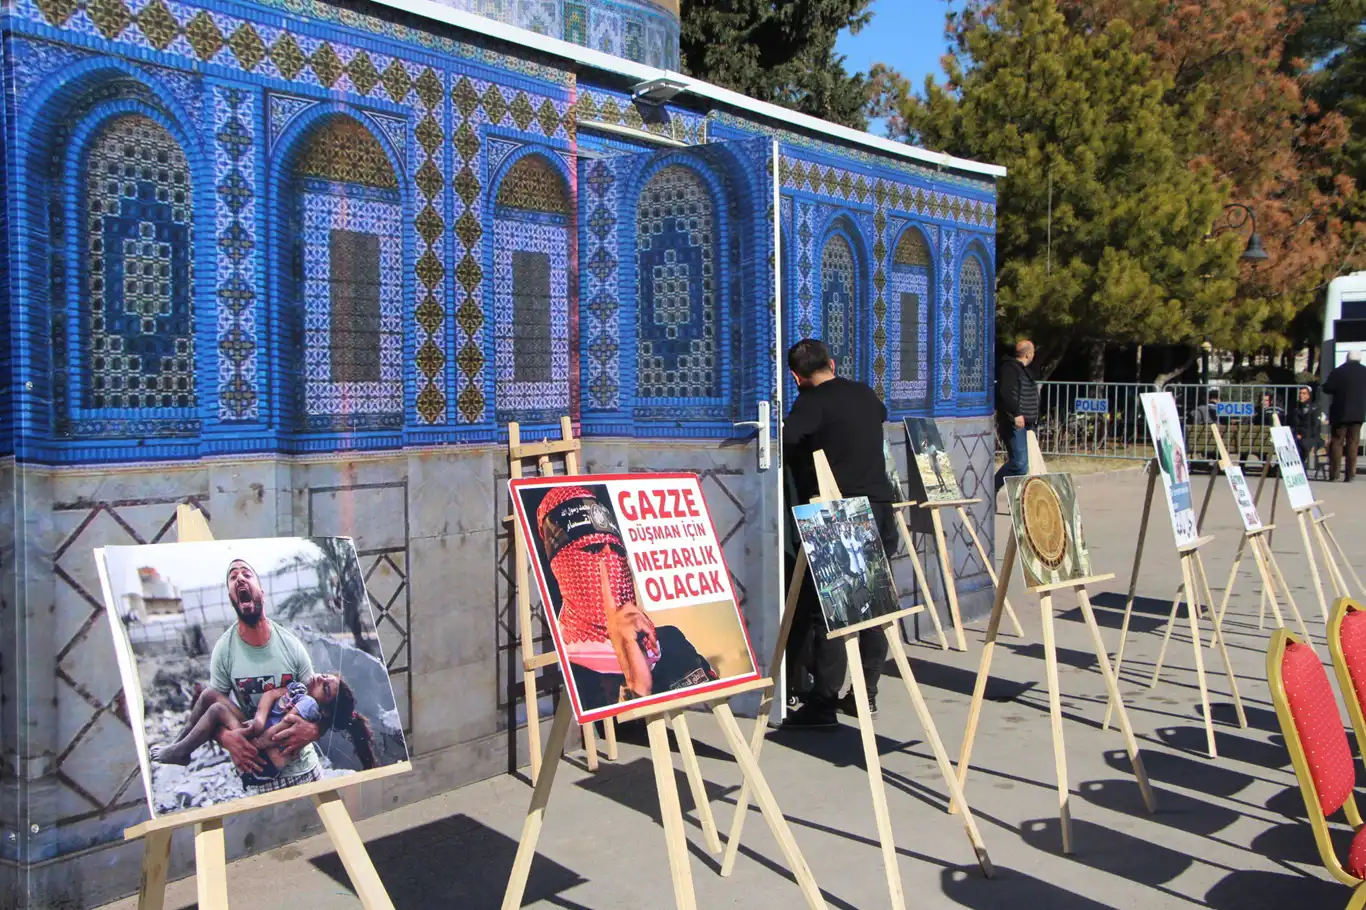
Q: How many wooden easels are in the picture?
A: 11